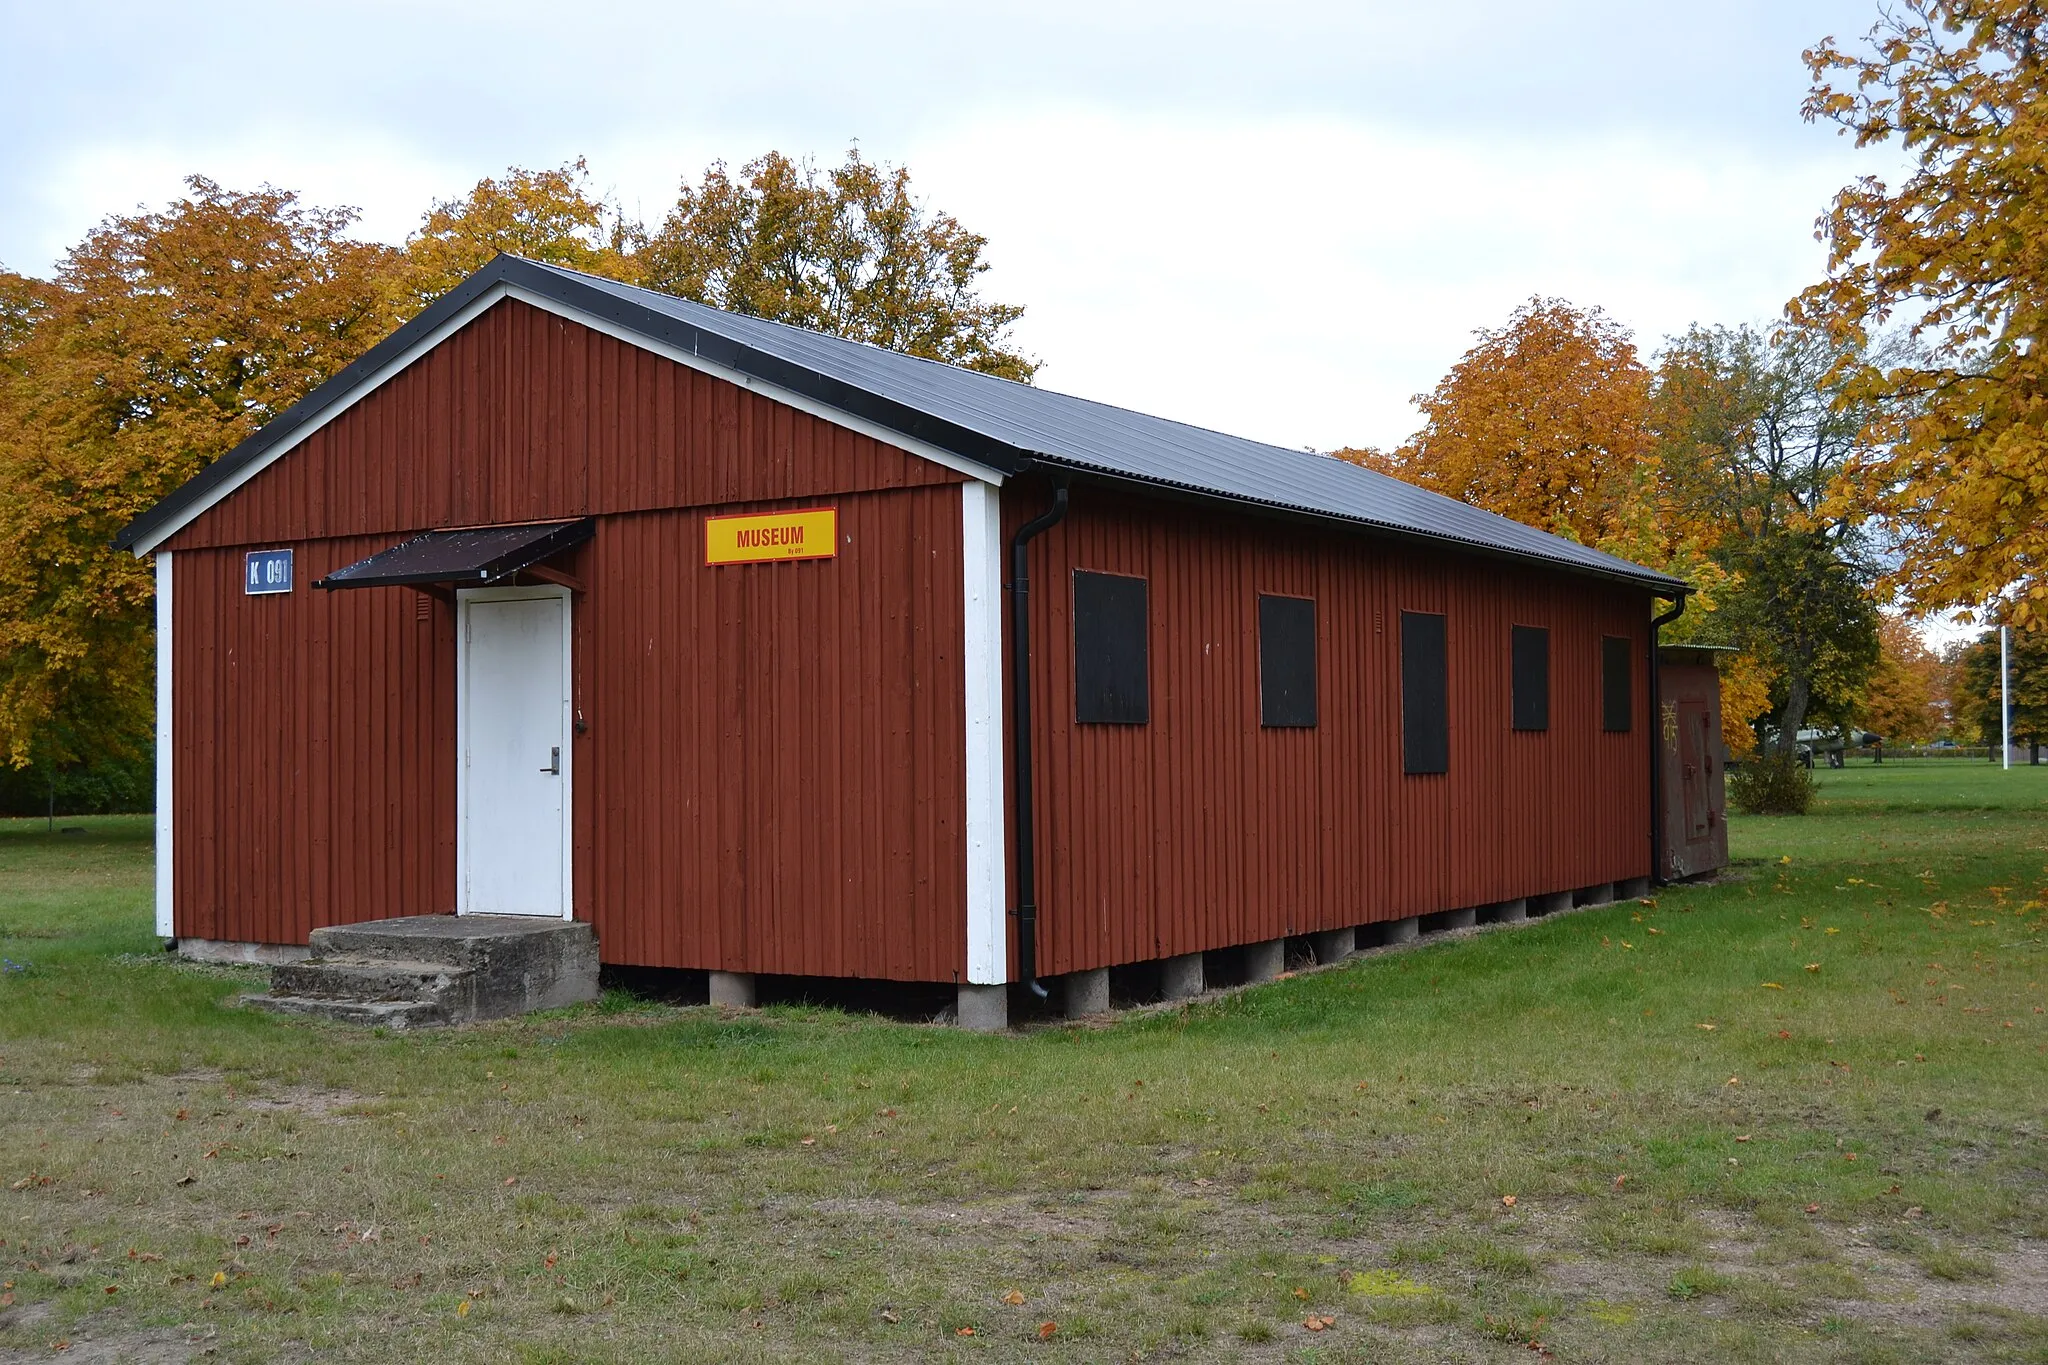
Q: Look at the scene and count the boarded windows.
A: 5